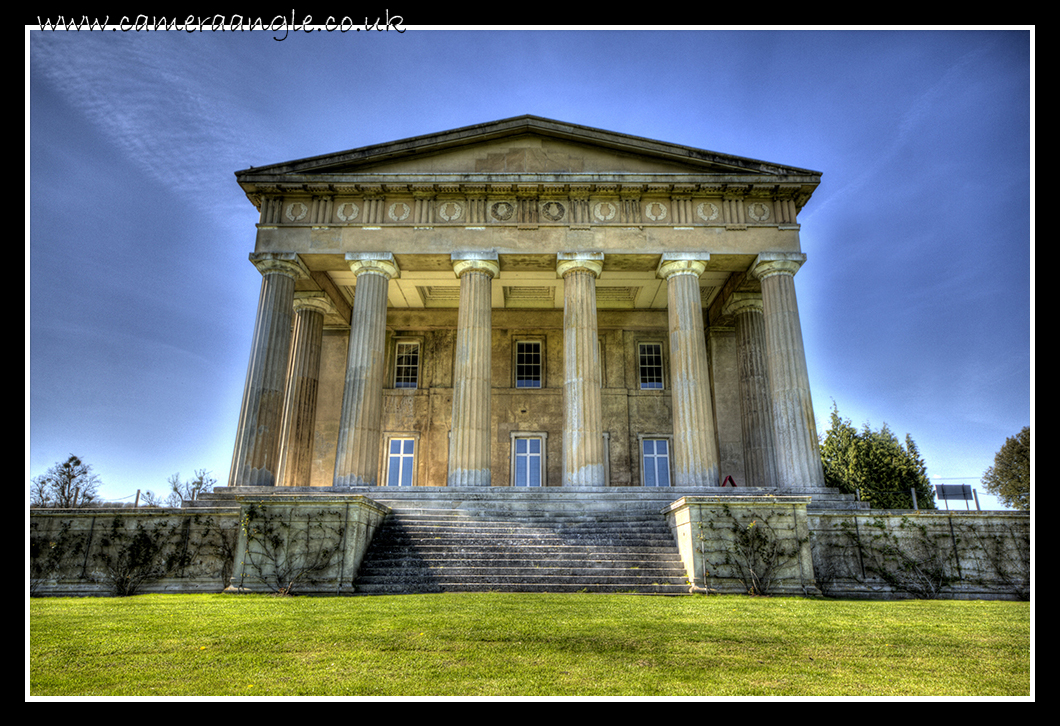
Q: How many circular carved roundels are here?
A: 10